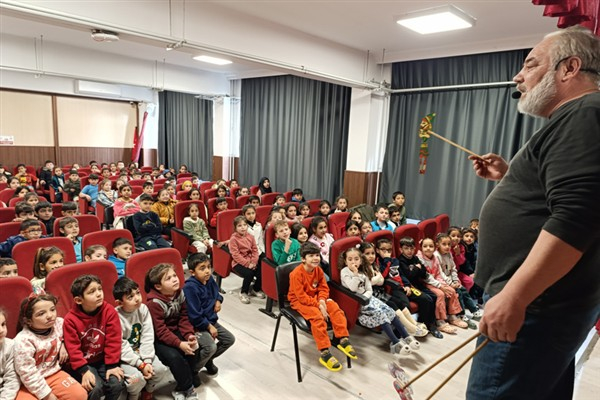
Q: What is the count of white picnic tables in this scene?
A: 0